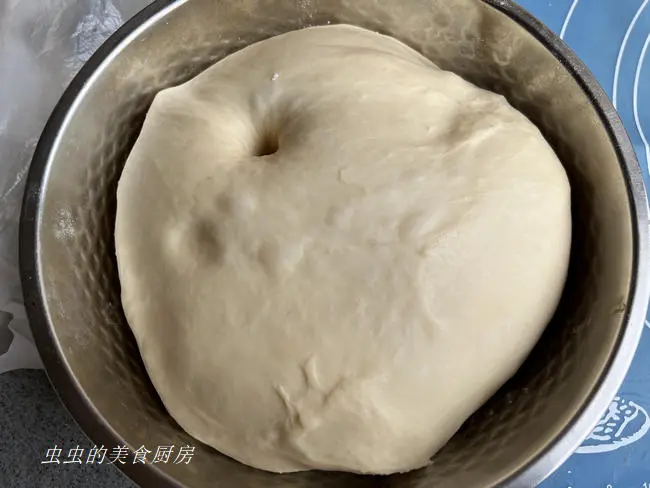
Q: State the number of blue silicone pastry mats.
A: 1